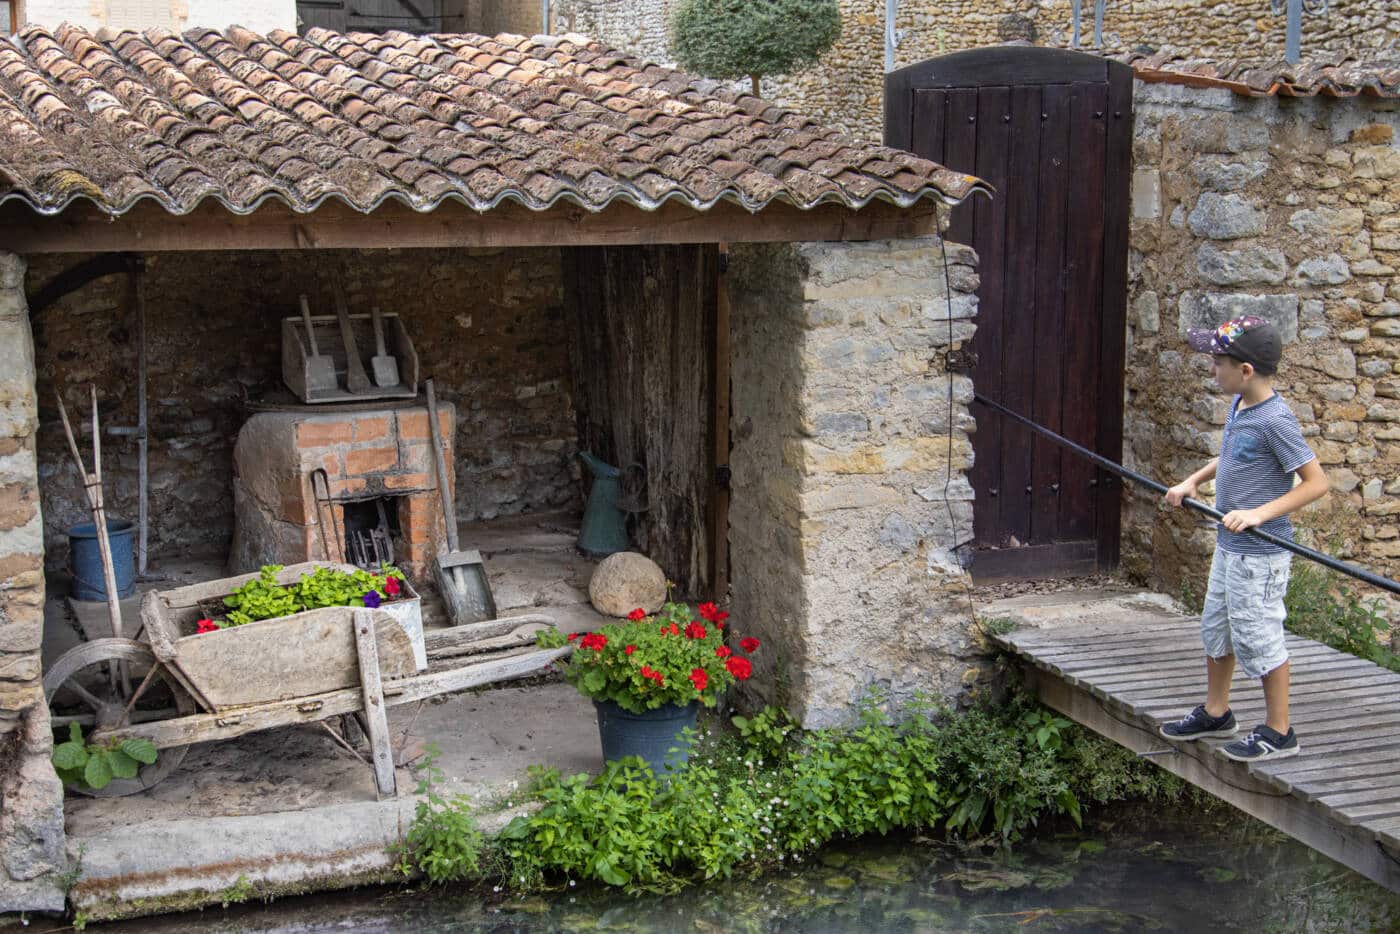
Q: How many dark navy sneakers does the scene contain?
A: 2